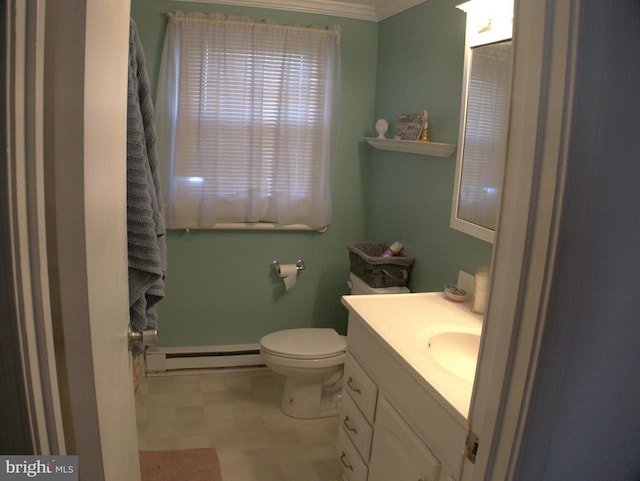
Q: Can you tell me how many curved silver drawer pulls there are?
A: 3